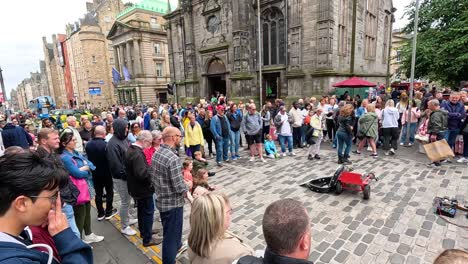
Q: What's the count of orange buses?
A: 0